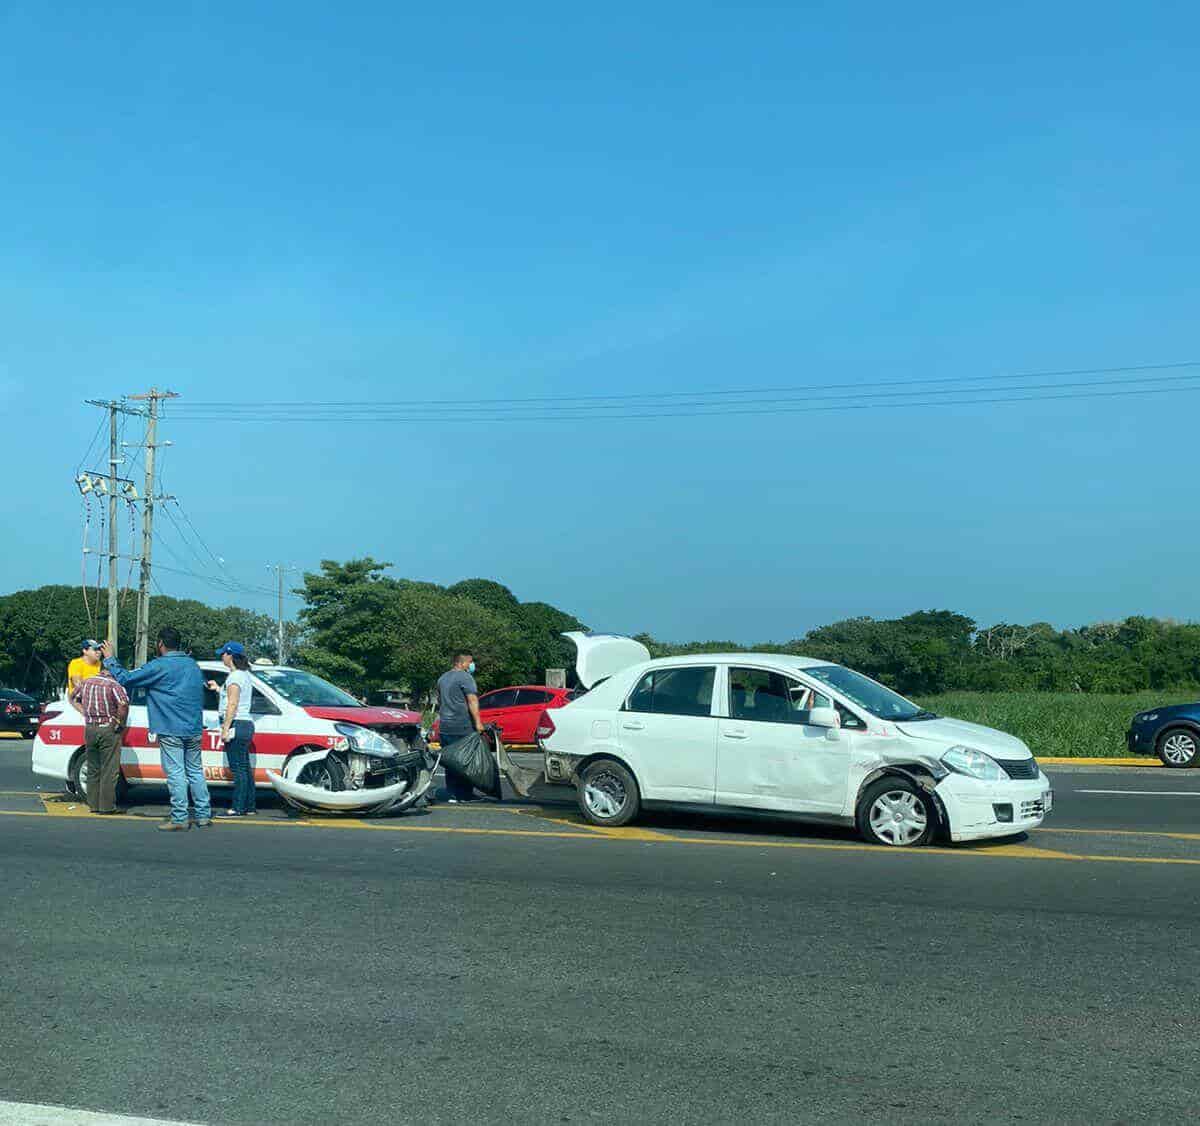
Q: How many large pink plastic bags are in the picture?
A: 0